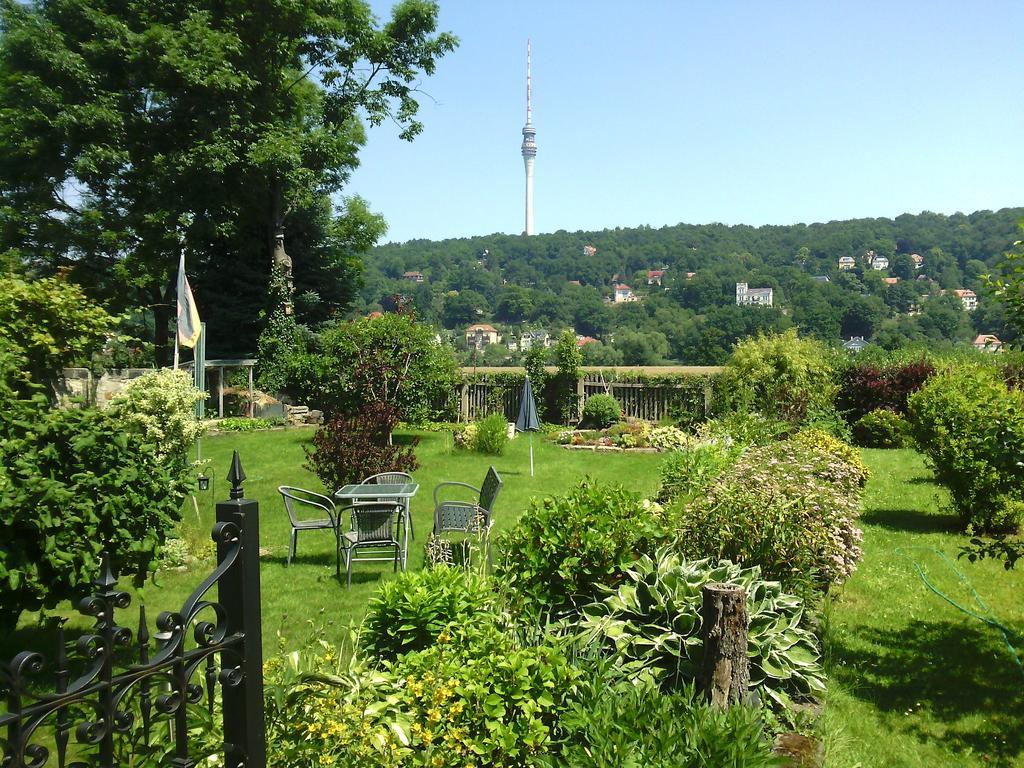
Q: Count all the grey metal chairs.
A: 4